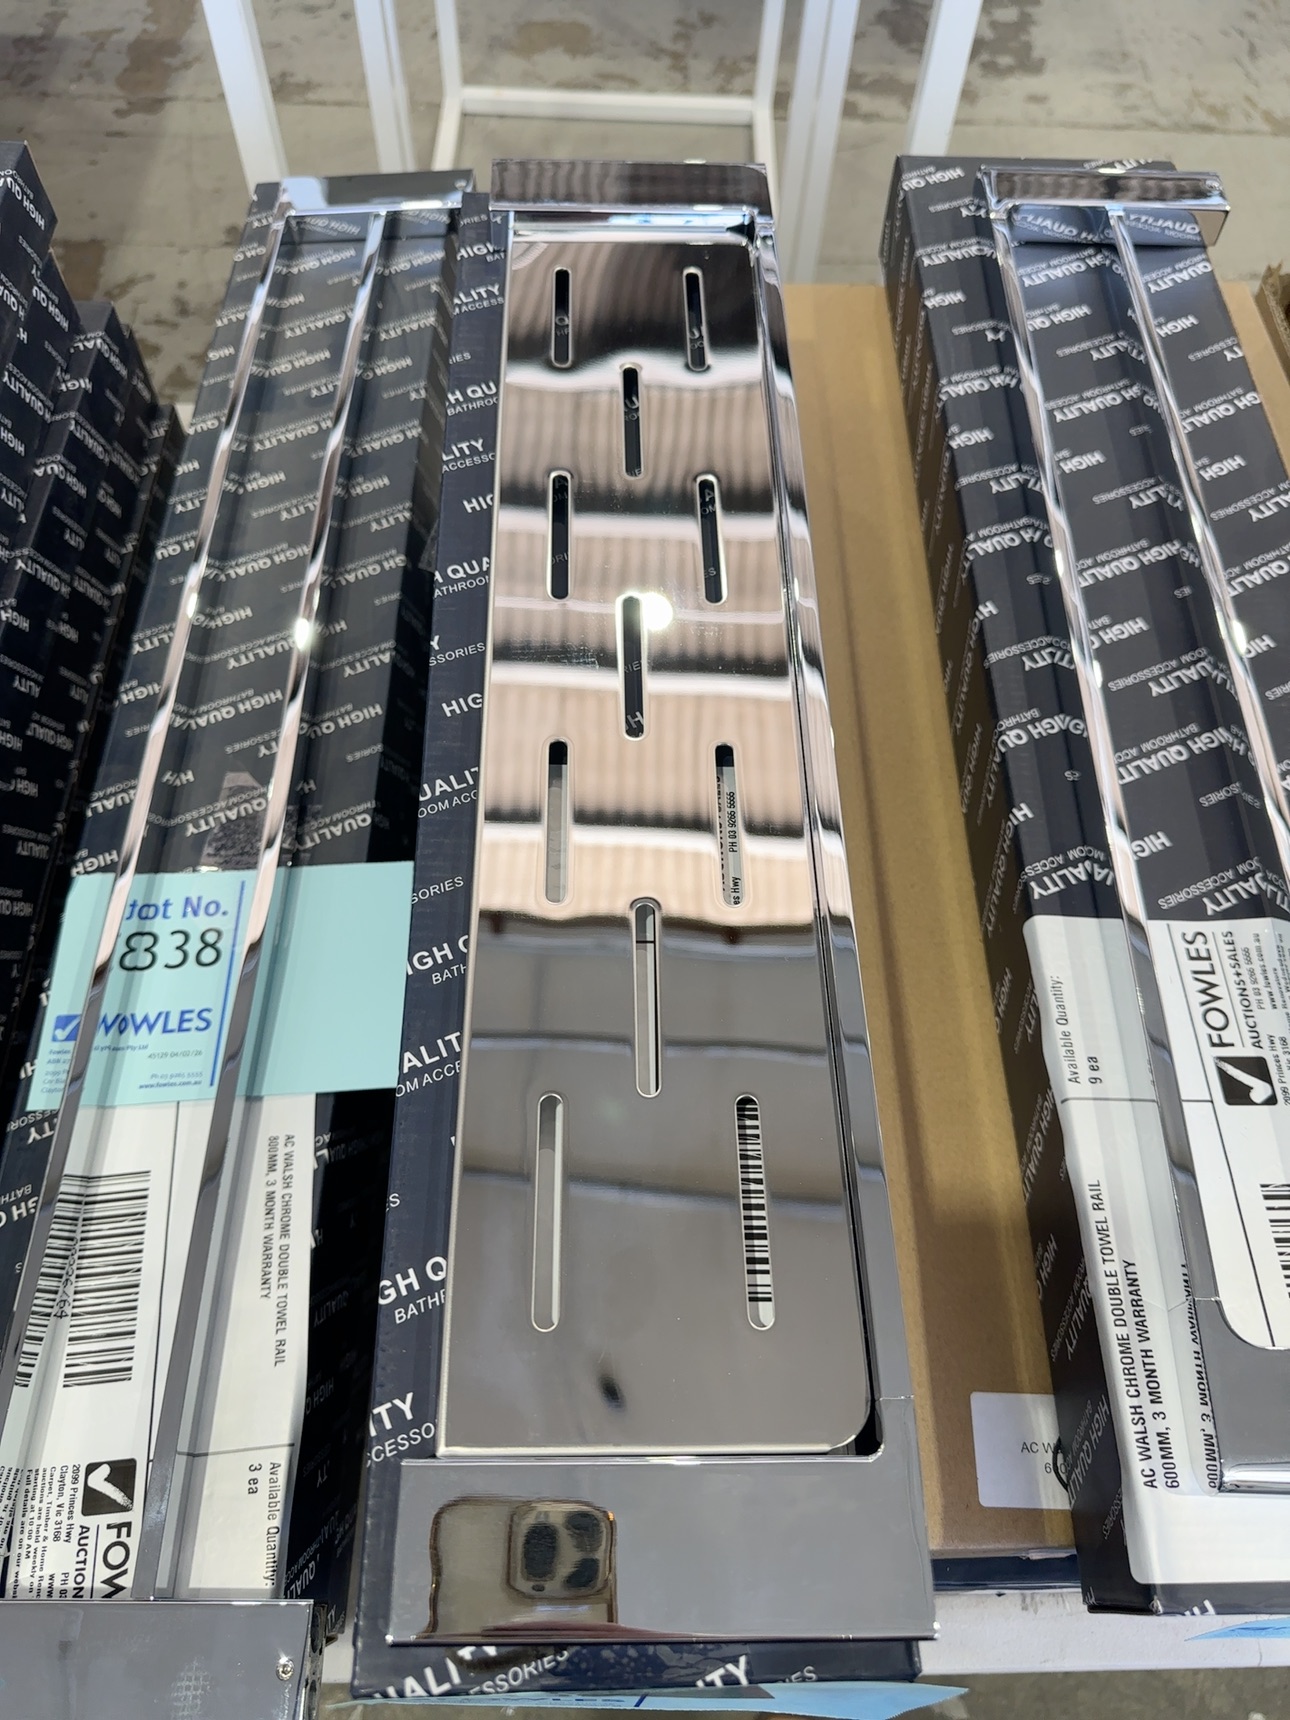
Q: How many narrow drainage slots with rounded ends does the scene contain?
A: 11